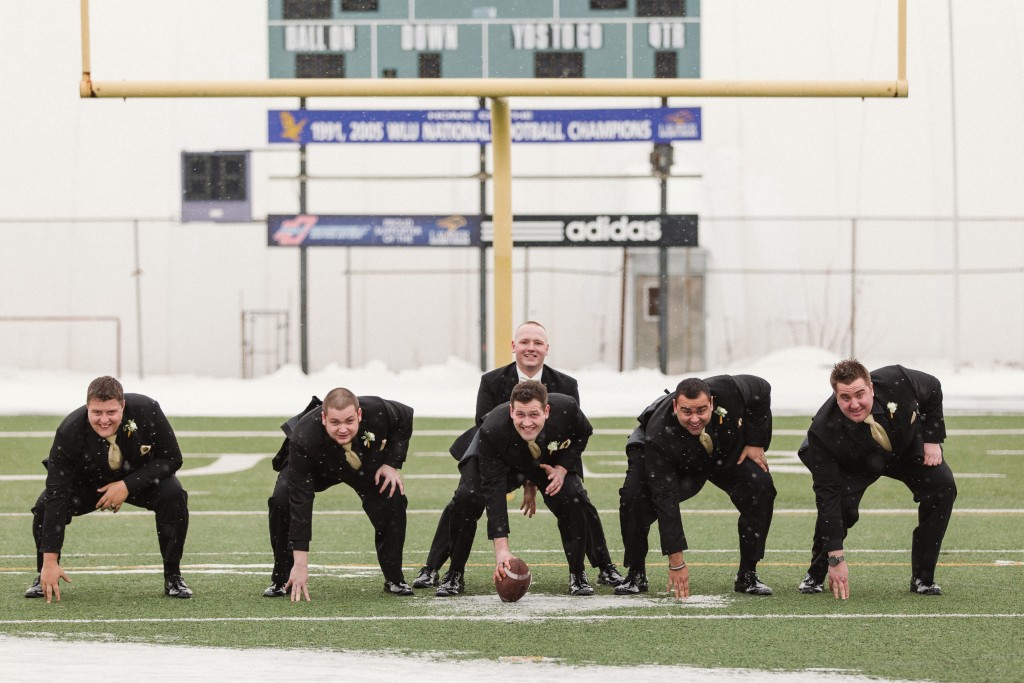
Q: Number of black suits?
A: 6